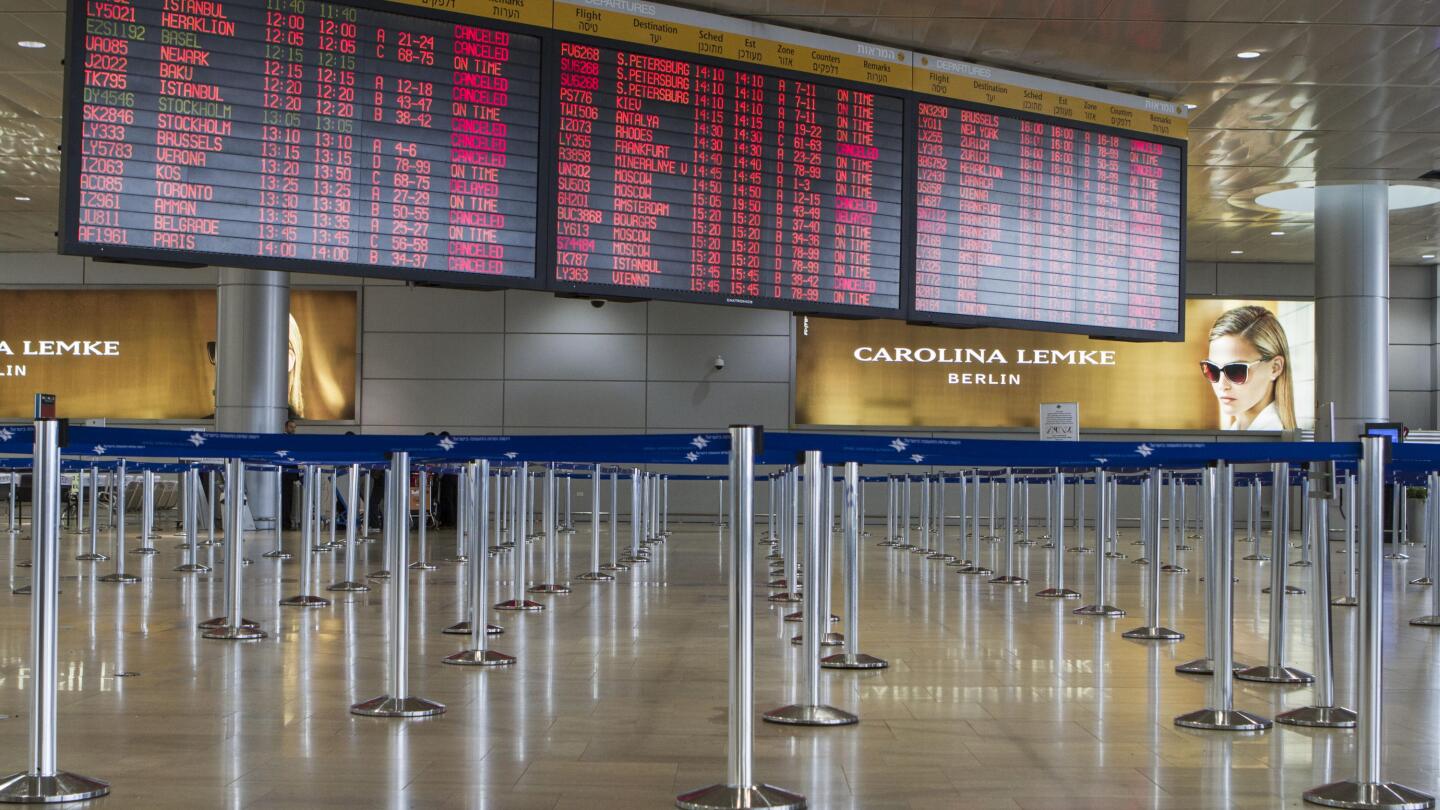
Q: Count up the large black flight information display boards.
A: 3